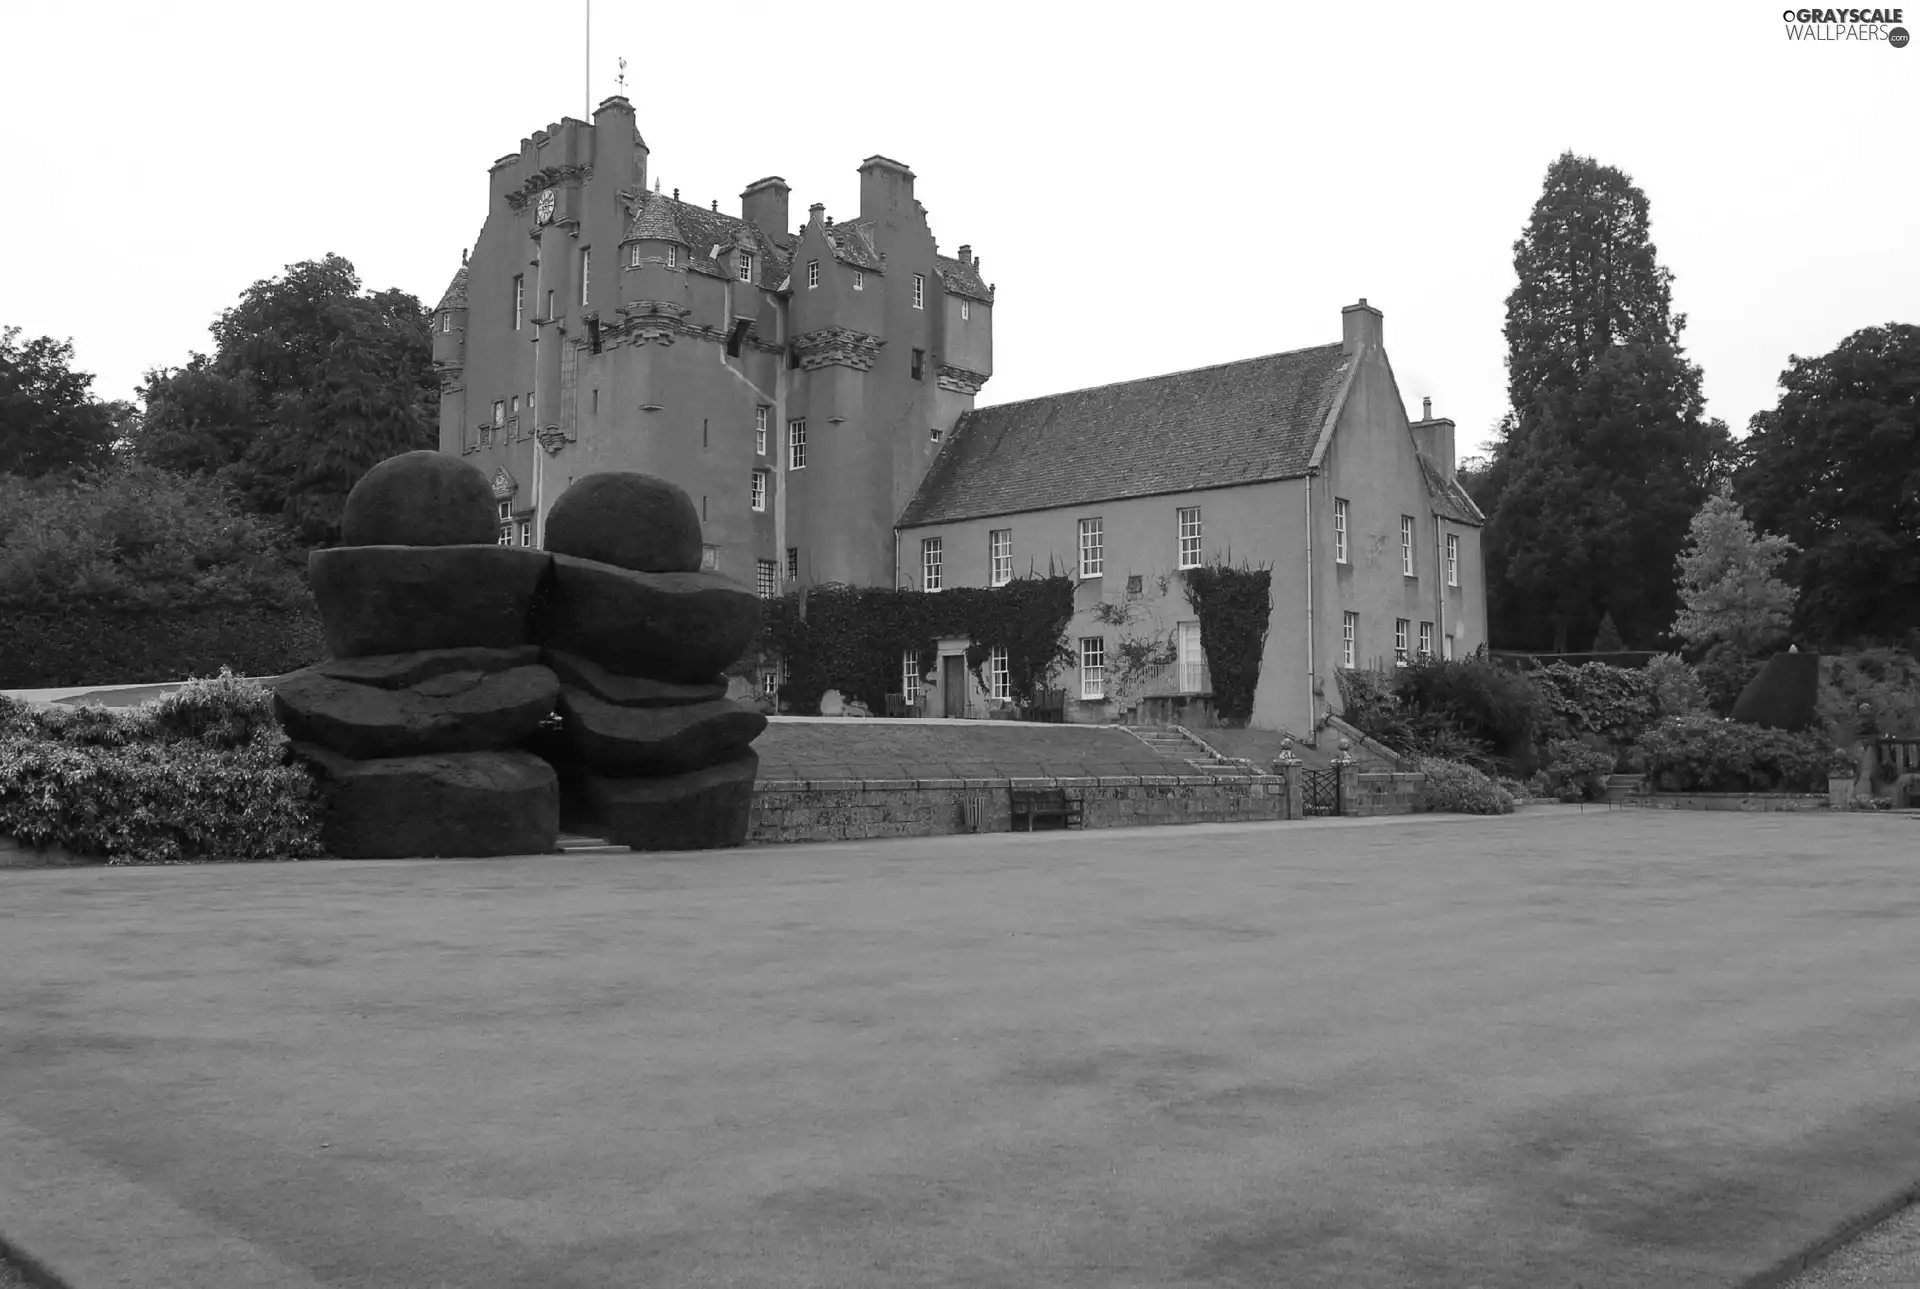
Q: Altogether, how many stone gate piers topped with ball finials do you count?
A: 2